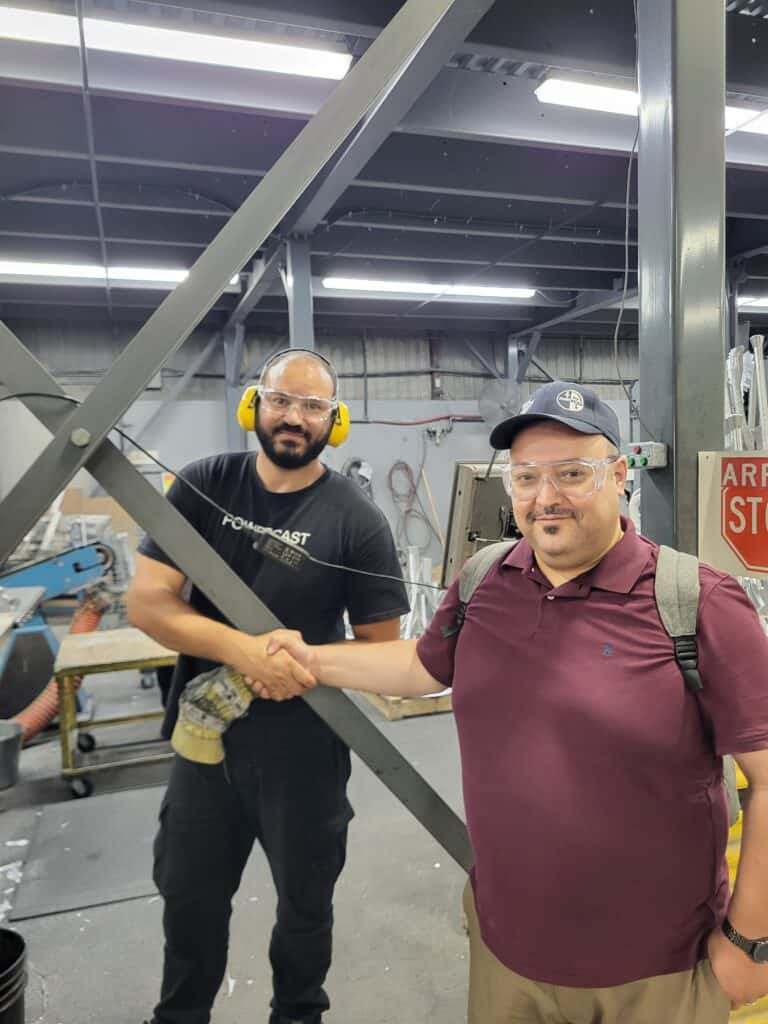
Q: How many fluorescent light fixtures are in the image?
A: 5